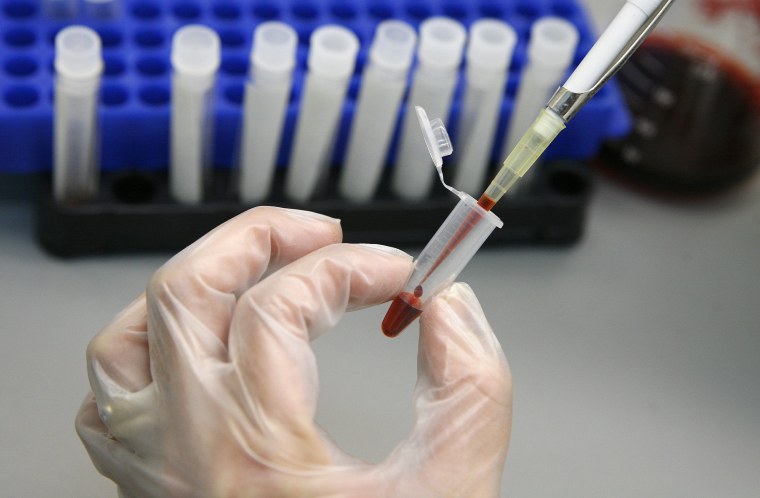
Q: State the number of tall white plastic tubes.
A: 8